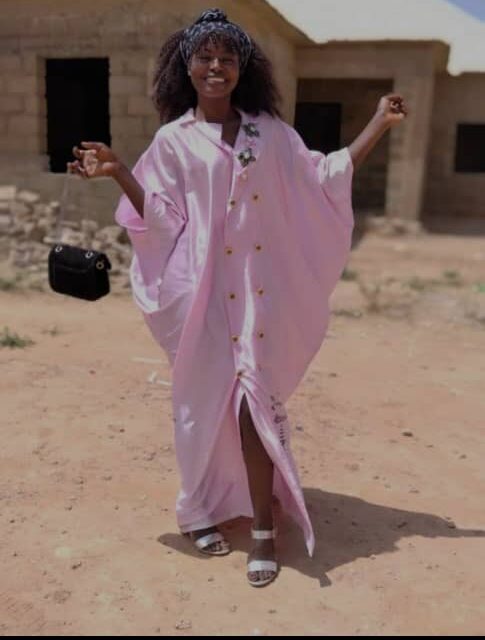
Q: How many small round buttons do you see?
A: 9